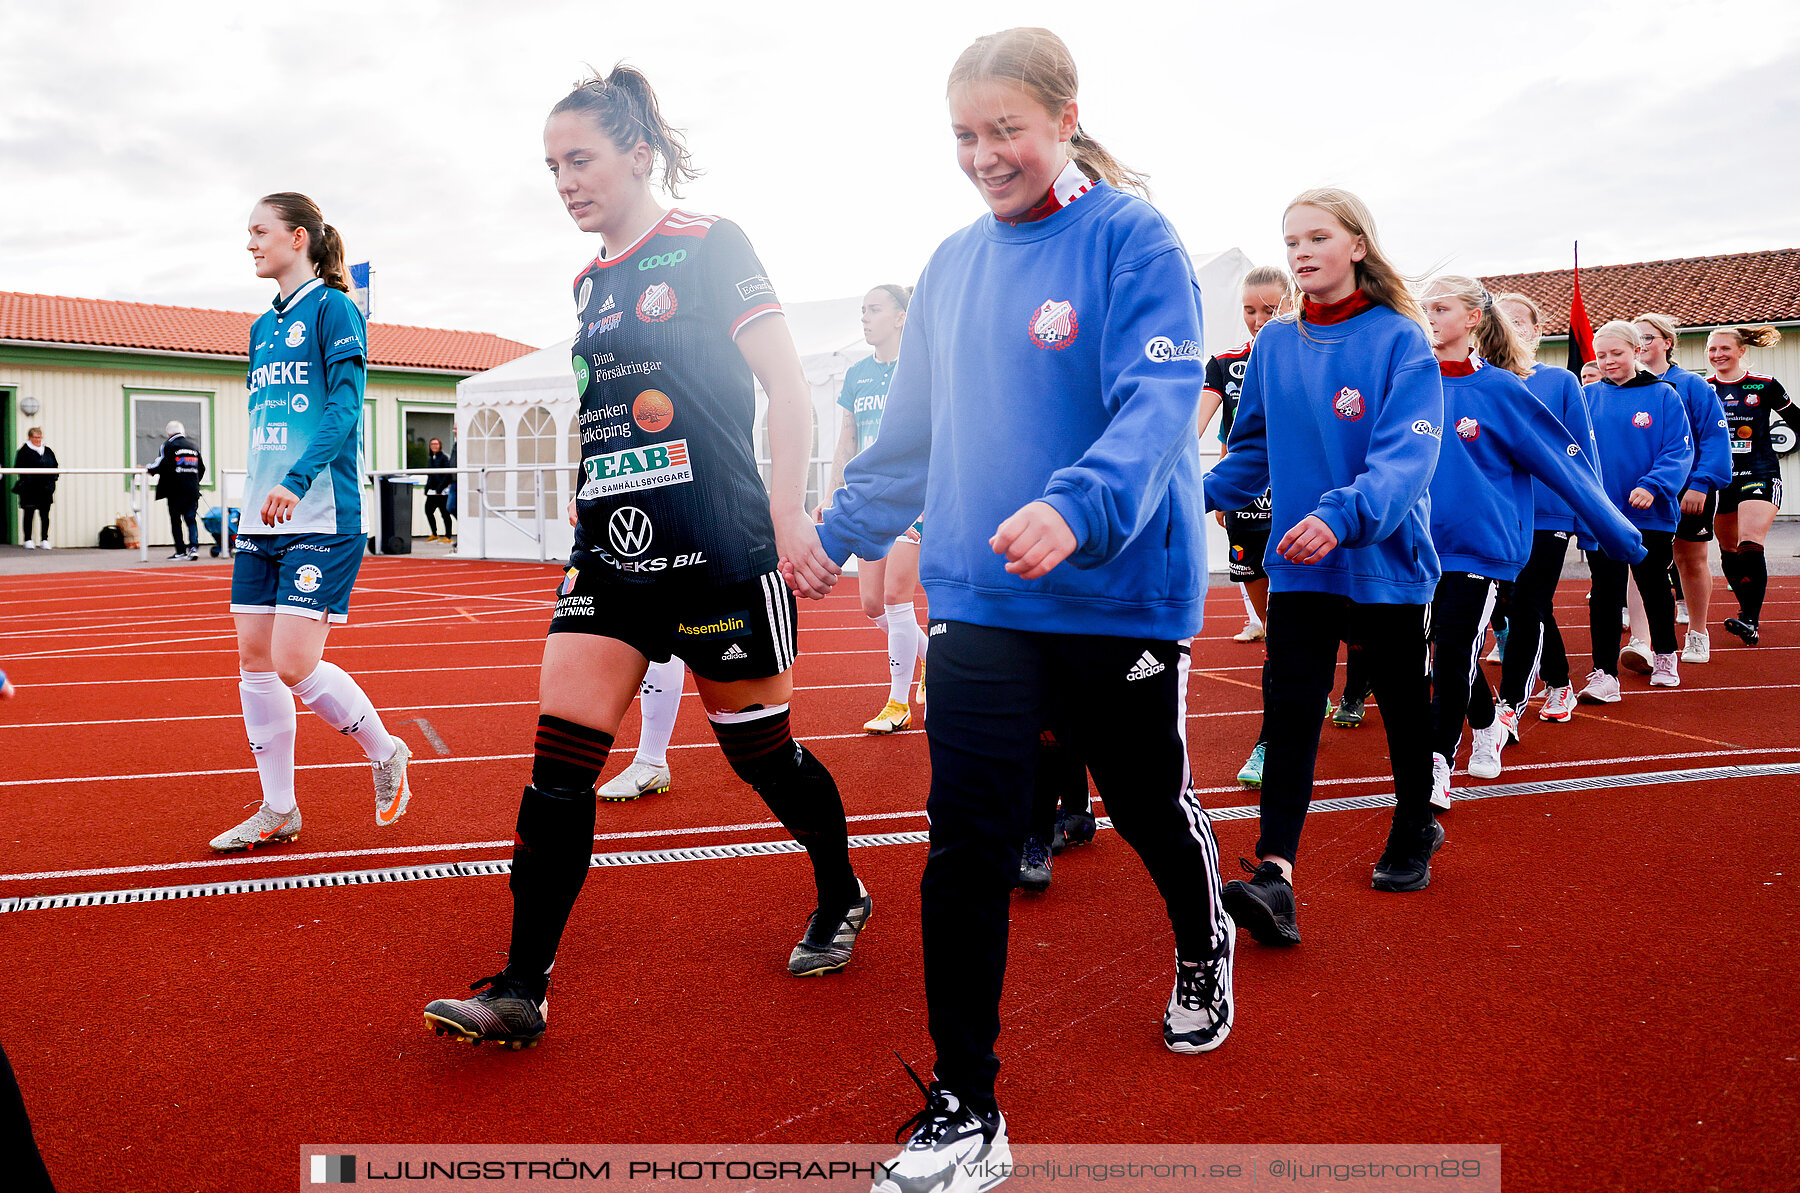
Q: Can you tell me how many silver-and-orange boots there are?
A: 2